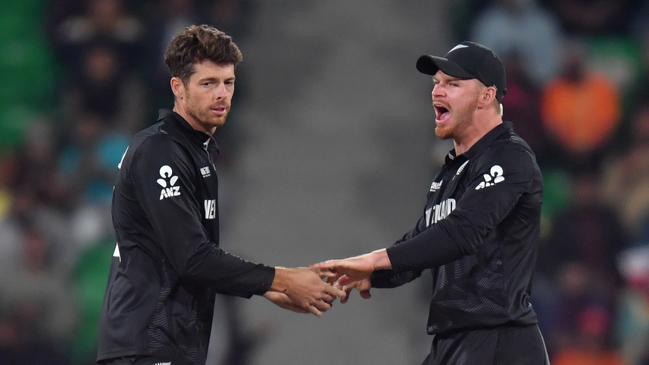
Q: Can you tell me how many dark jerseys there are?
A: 2